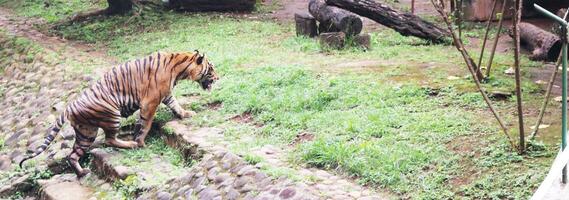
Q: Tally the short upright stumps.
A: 3